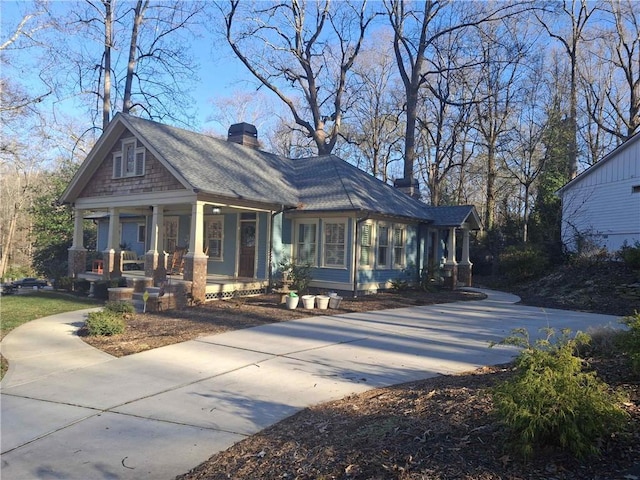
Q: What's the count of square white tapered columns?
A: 6